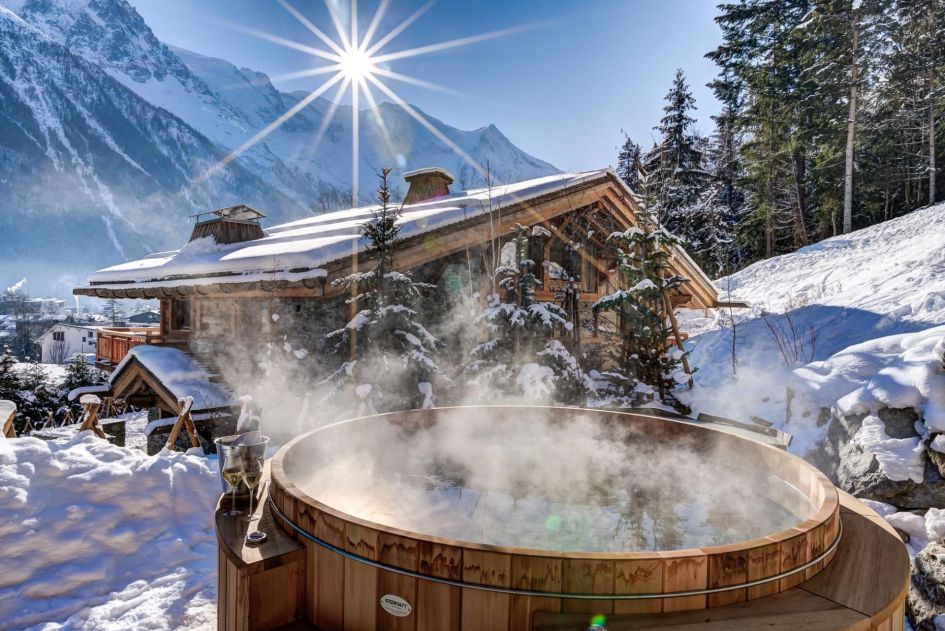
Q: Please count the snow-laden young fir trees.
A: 3